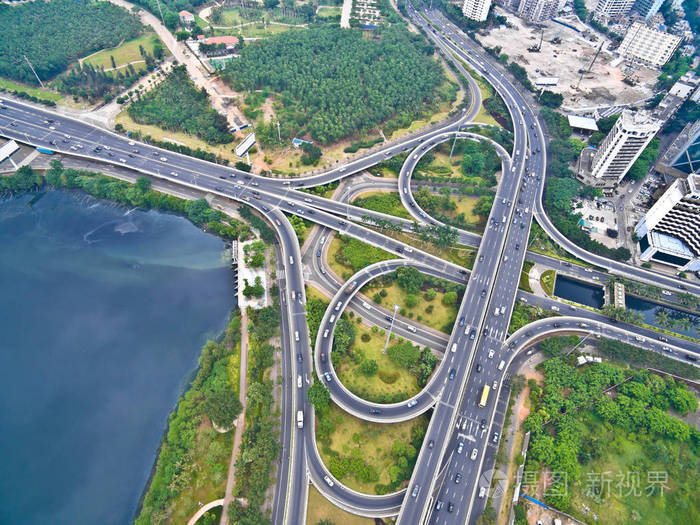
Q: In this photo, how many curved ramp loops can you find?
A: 2